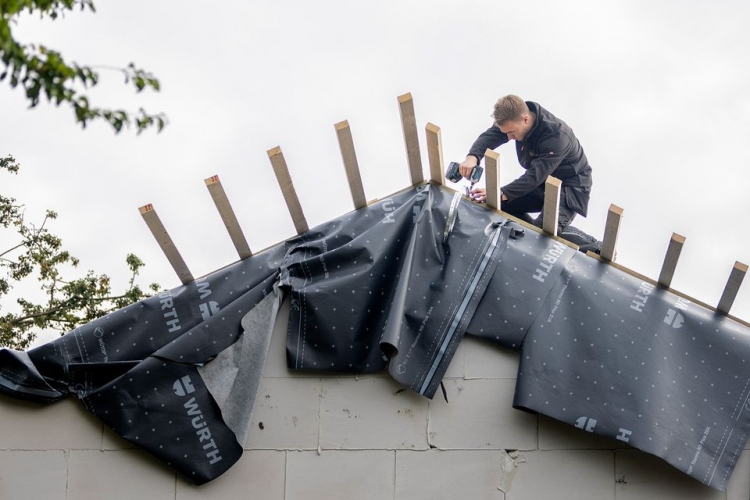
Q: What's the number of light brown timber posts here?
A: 11